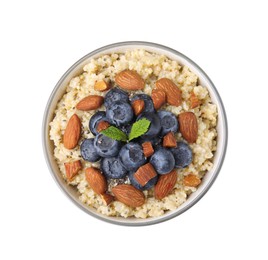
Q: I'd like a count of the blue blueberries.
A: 13